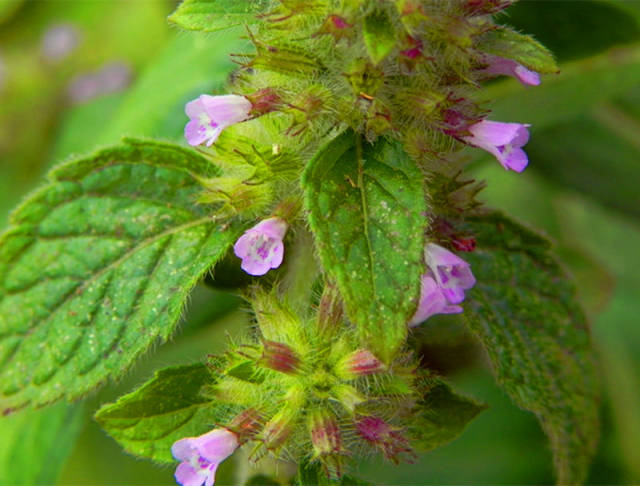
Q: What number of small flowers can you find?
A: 7